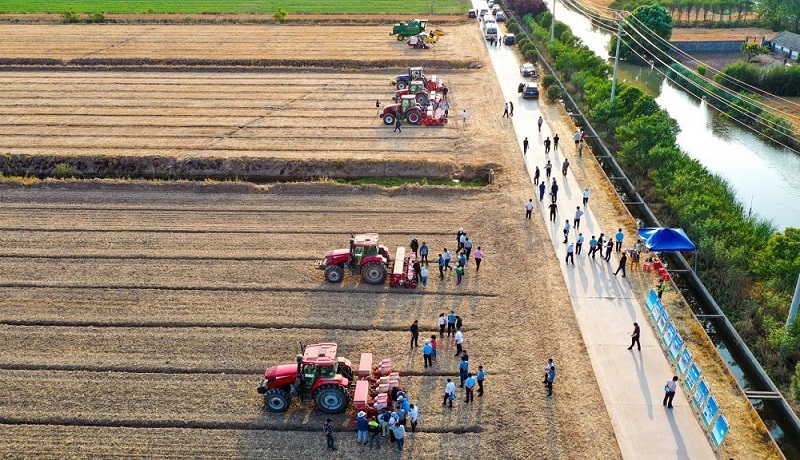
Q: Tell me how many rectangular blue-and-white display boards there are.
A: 10